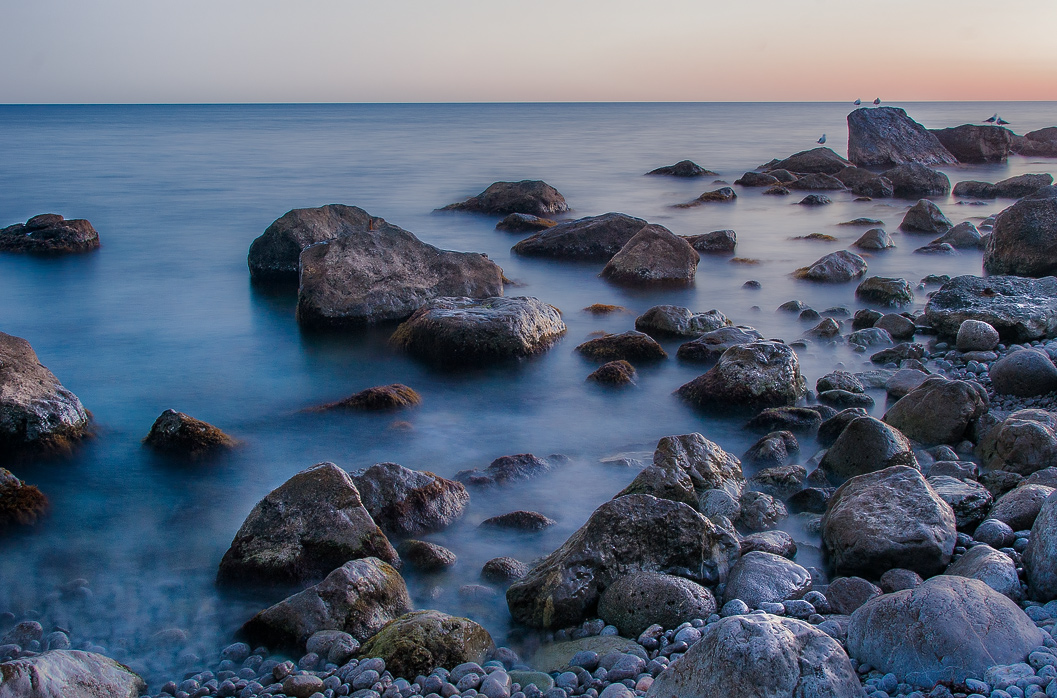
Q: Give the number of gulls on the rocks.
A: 5